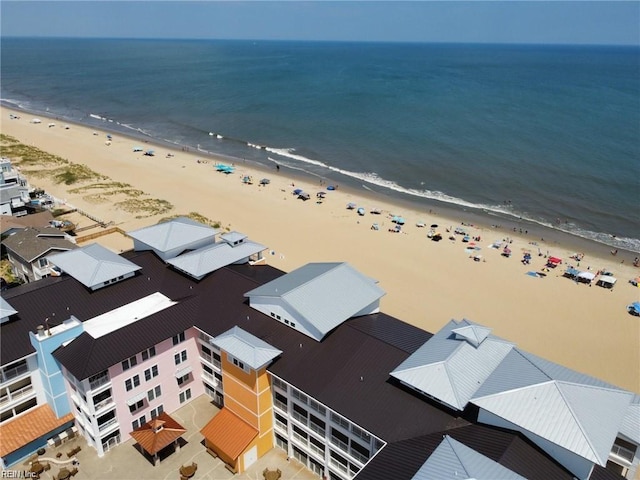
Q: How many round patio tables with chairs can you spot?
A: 4